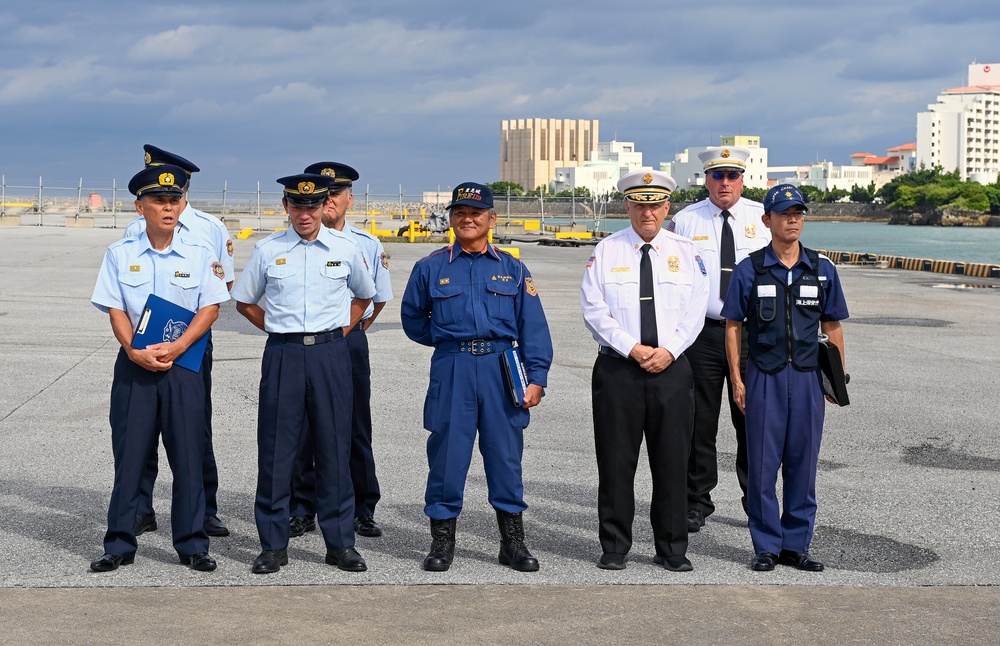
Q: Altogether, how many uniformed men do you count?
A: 8